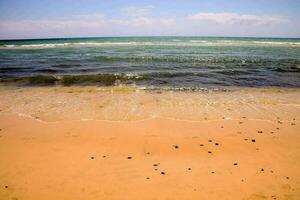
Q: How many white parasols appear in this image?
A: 0